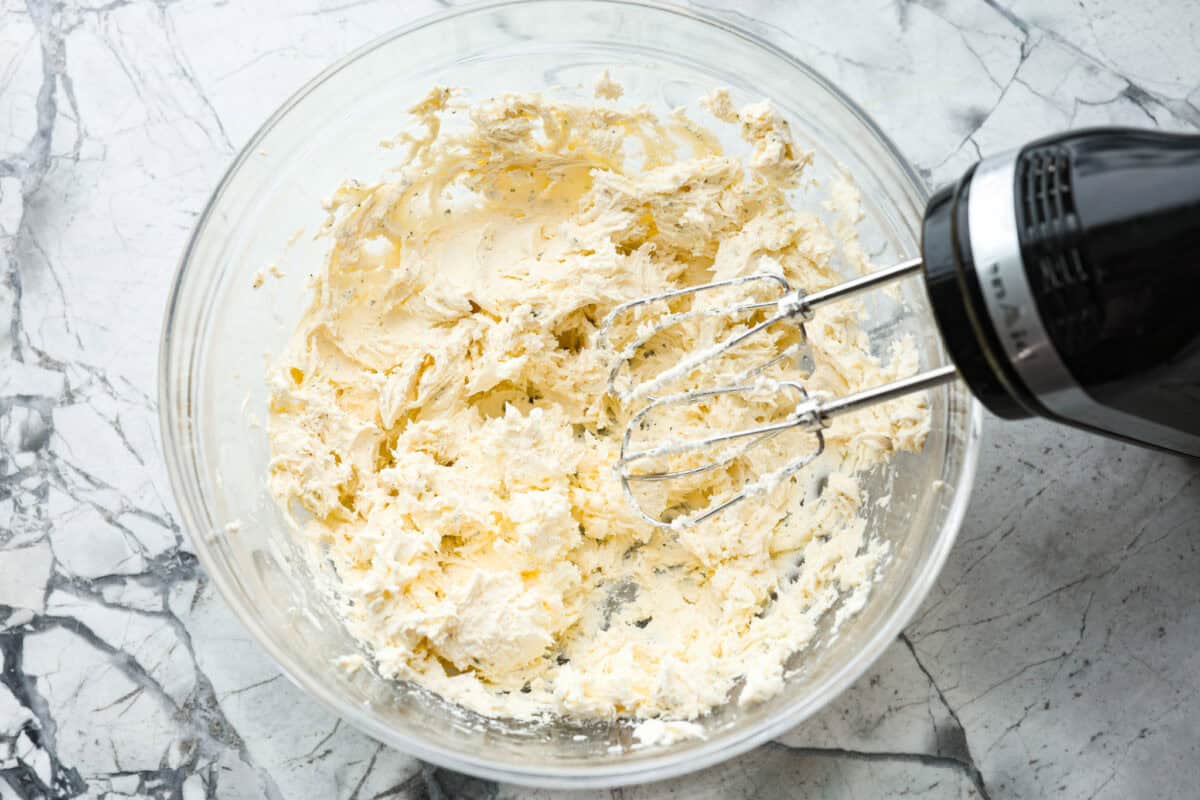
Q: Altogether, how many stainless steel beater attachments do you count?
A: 2